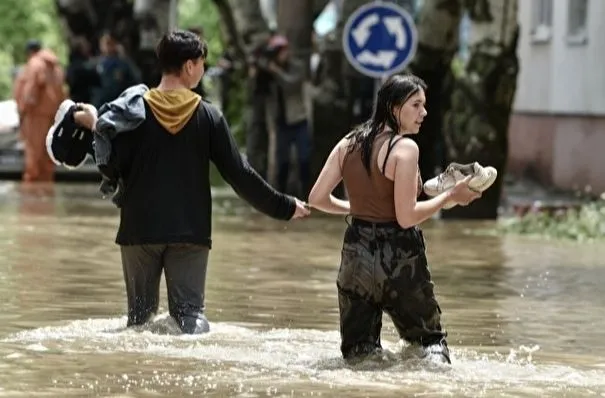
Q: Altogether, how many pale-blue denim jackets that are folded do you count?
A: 1